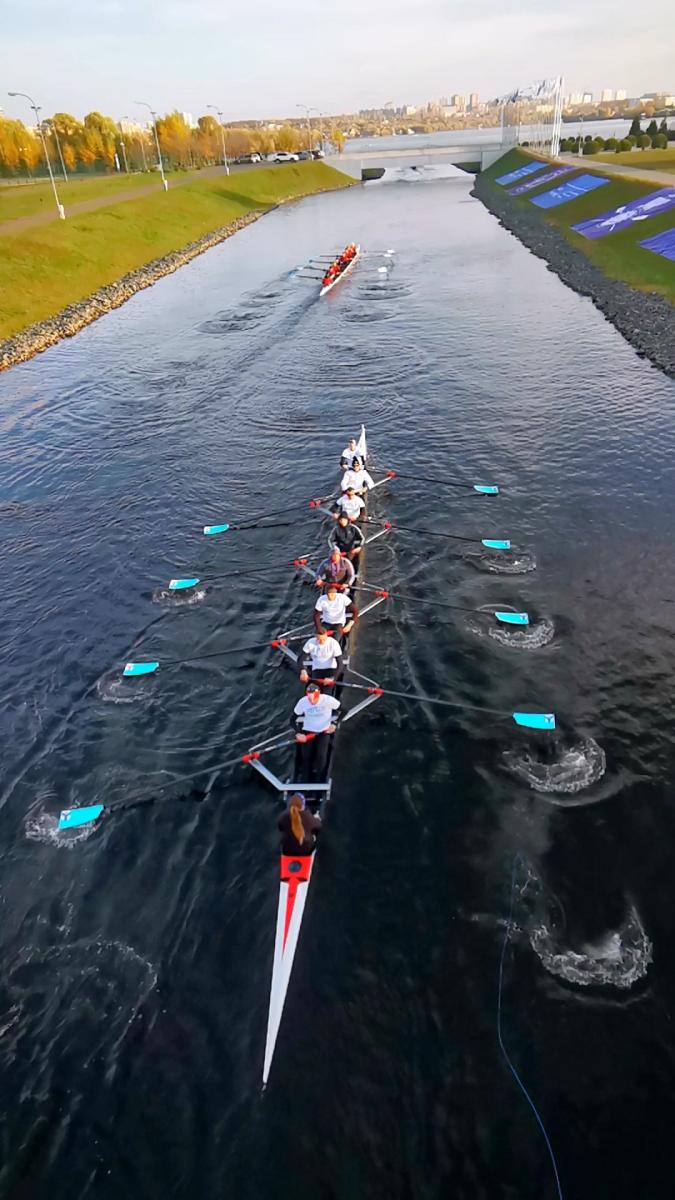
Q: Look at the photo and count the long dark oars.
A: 8